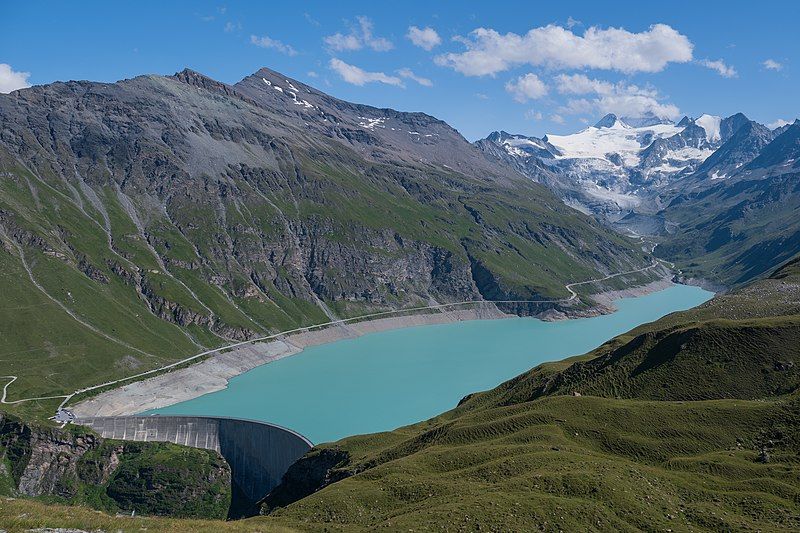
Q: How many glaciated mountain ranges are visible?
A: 1